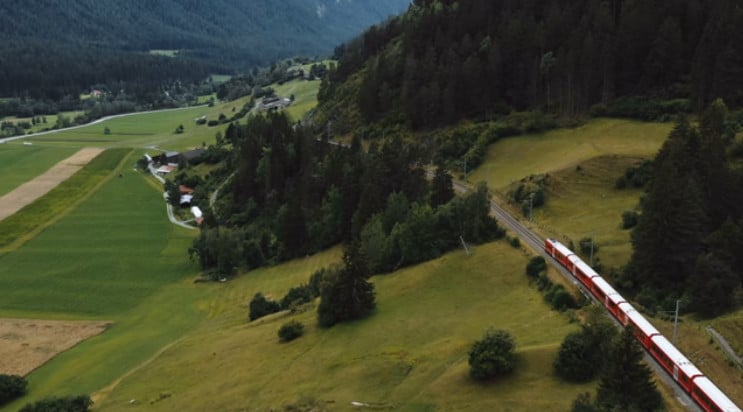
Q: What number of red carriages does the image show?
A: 6